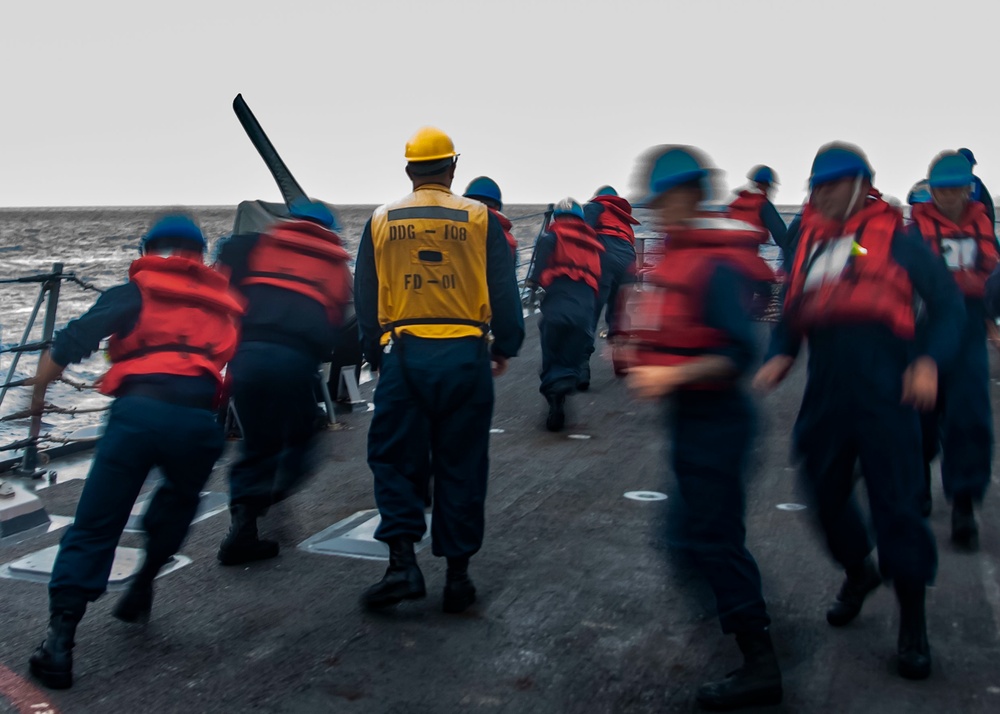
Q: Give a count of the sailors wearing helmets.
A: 12